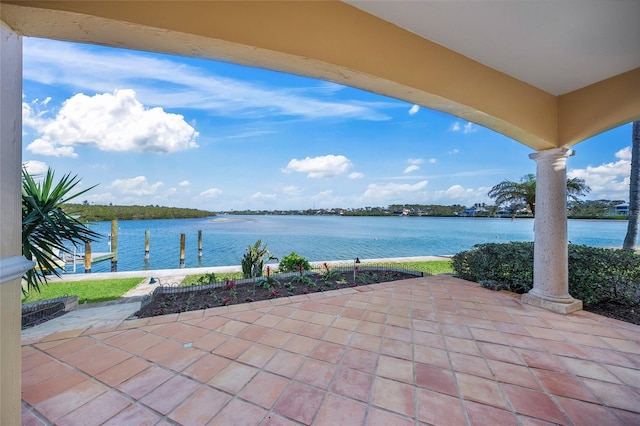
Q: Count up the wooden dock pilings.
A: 5